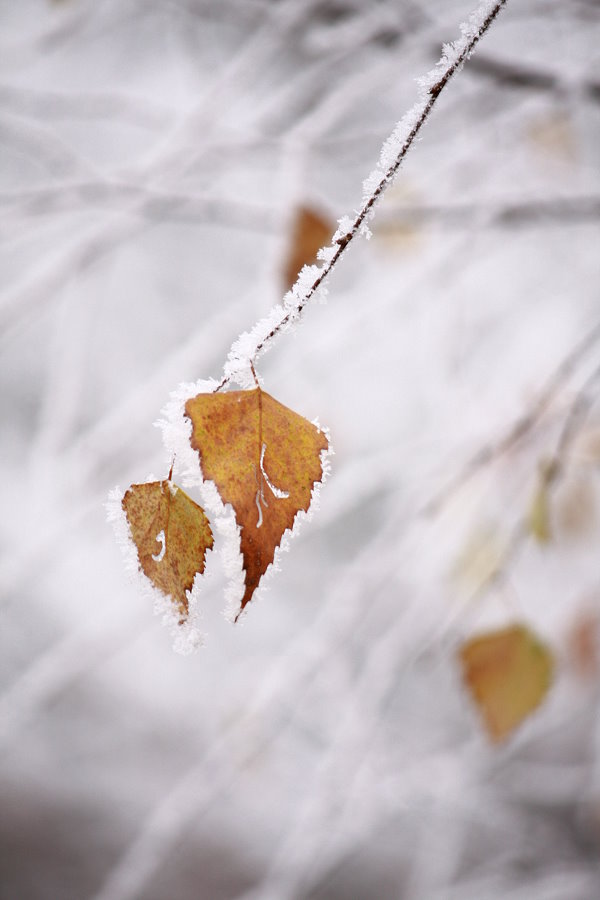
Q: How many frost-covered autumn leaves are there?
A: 2